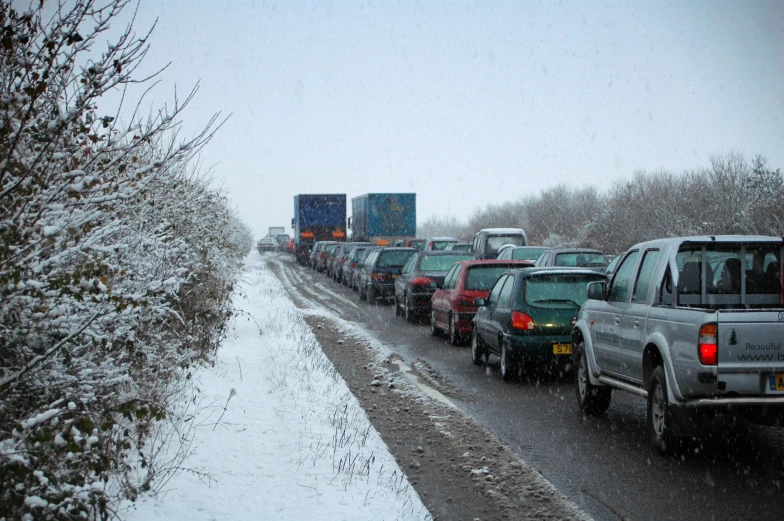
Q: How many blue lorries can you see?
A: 2